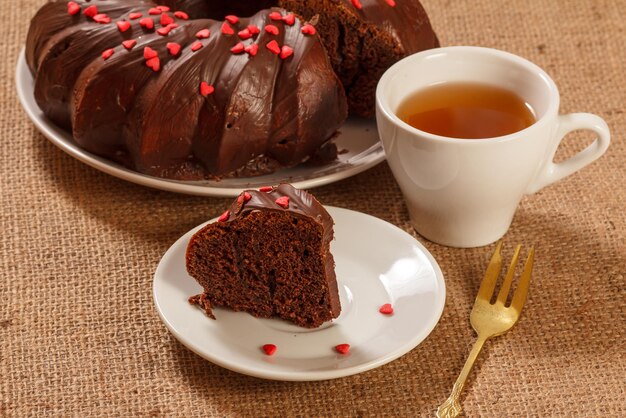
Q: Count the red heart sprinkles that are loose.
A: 3